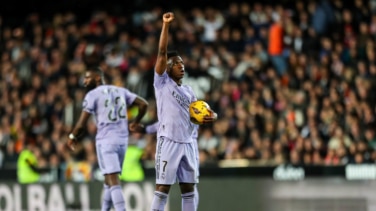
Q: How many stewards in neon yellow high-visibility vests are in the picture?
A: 2